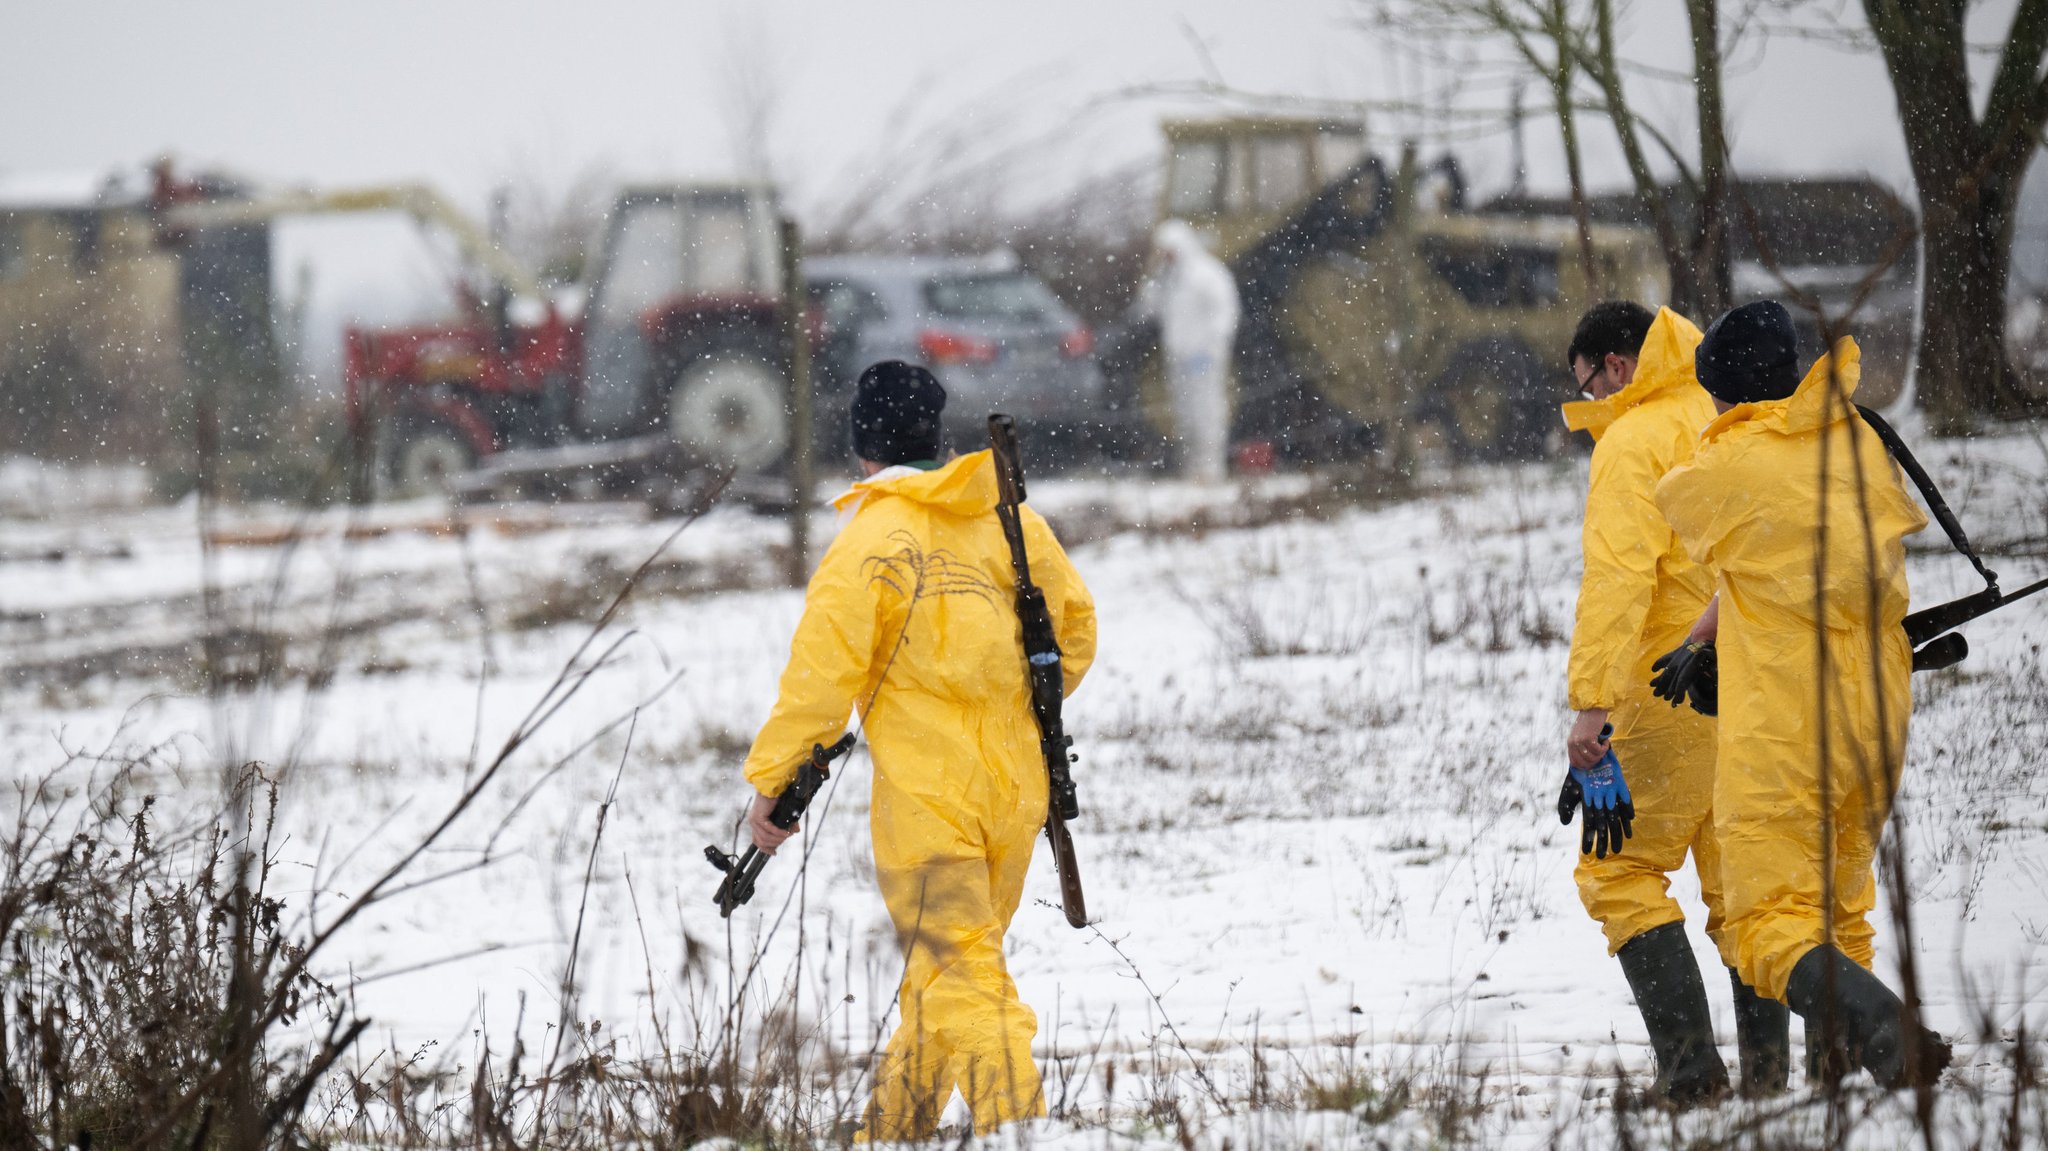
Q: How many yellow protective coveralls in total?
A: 3